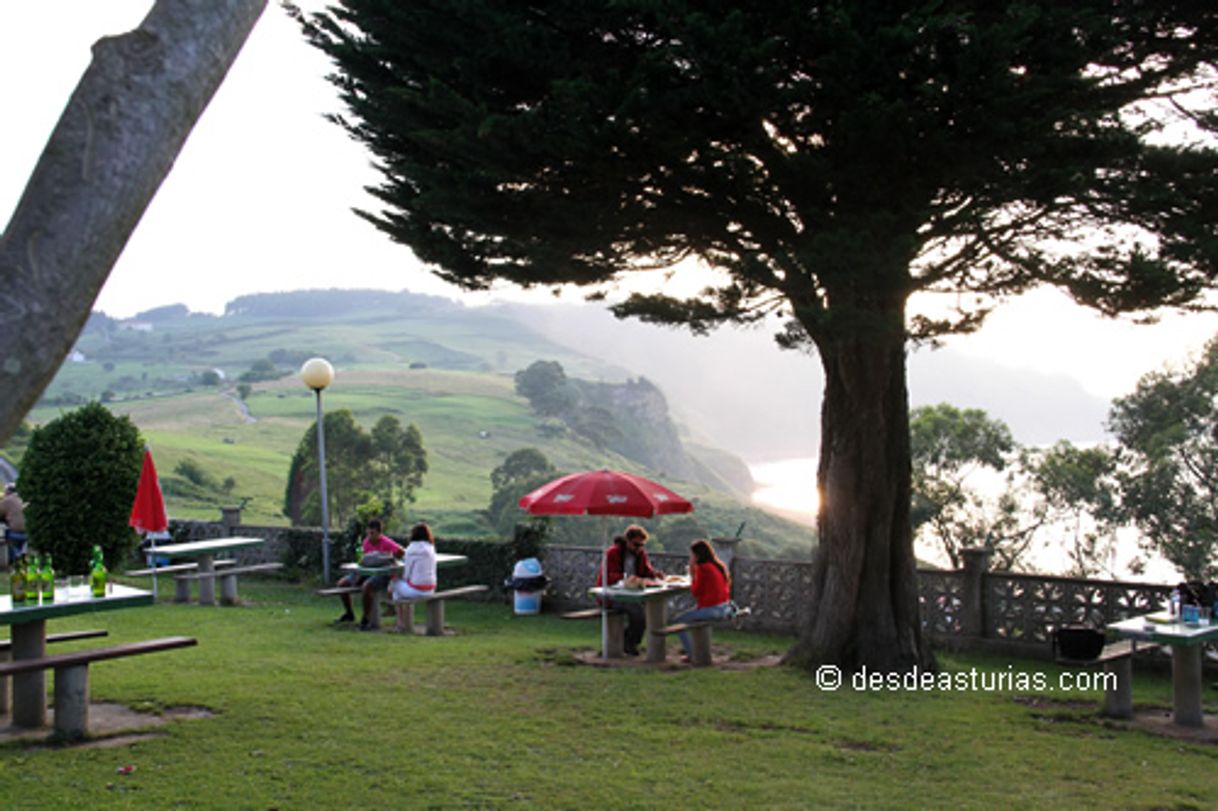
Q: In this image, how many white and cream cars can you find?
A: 0